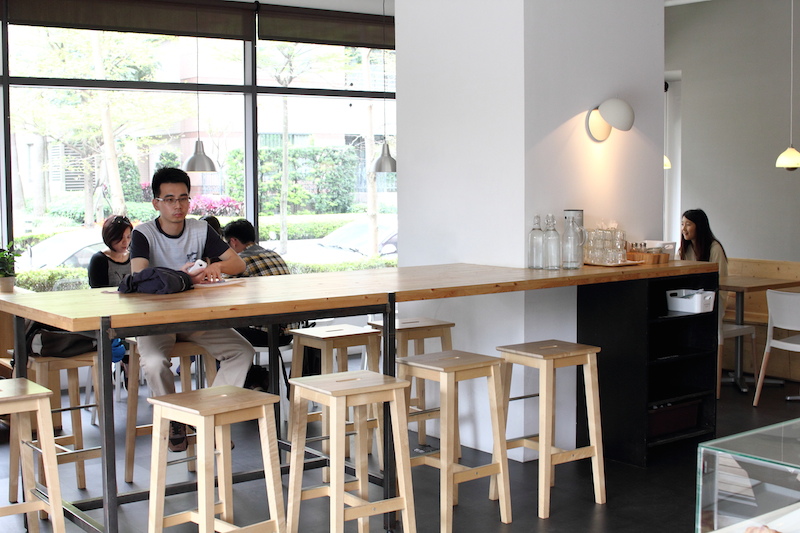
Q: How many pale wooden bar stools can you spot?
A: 9